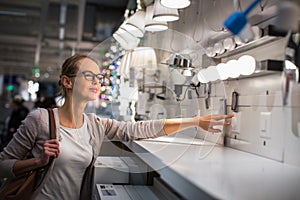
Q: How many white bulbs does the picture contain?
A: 5